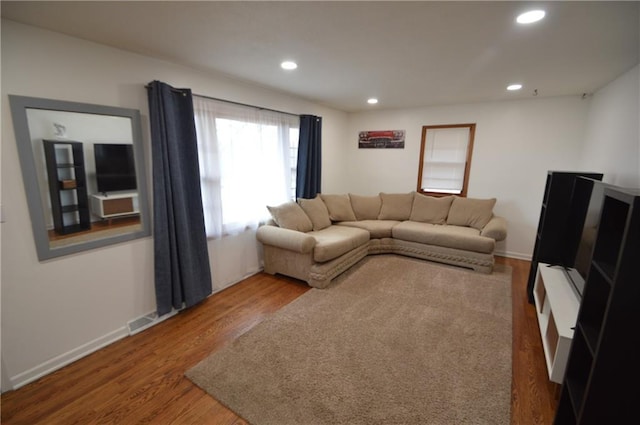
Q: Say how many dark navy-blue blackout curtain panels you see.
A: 2